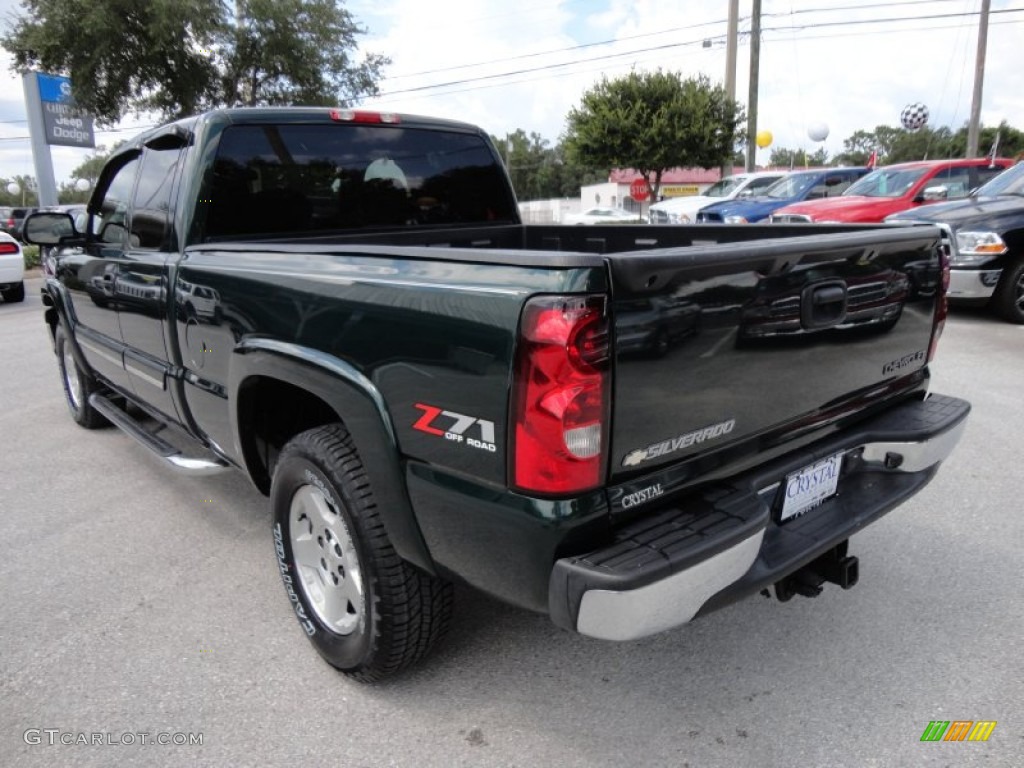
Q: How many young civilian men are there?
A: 0